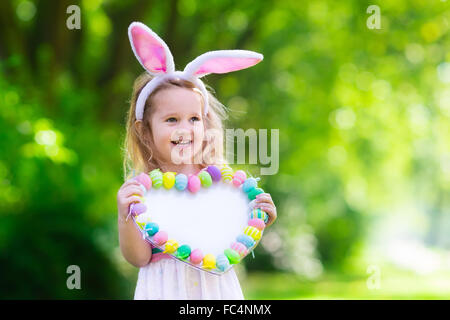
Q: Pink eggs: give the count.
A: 7